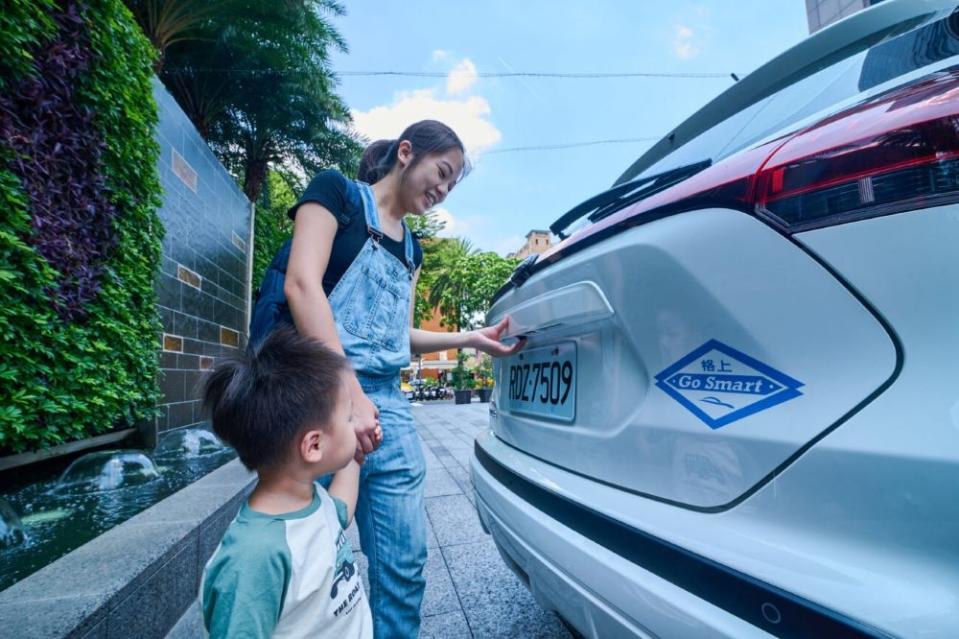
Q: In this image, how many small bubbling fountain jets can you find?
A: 3